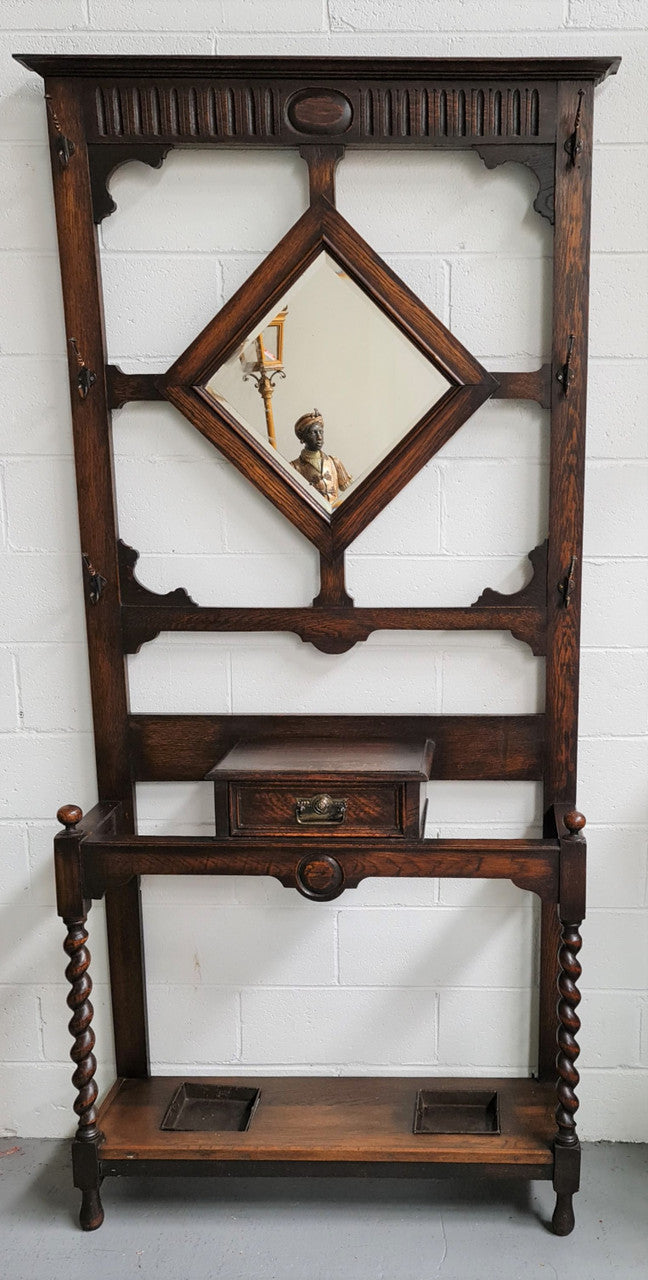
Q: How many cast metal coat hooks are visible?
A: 6